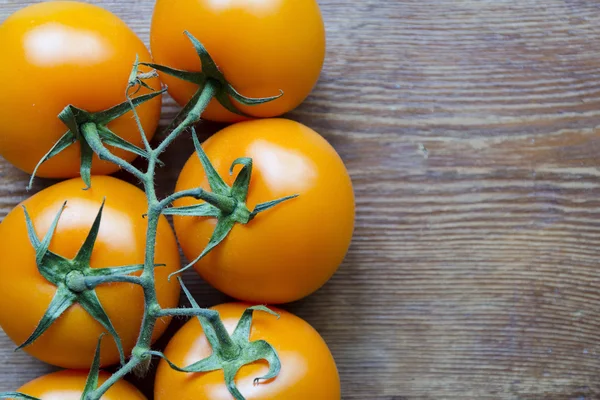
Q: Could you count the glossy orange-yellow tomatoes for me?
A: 6